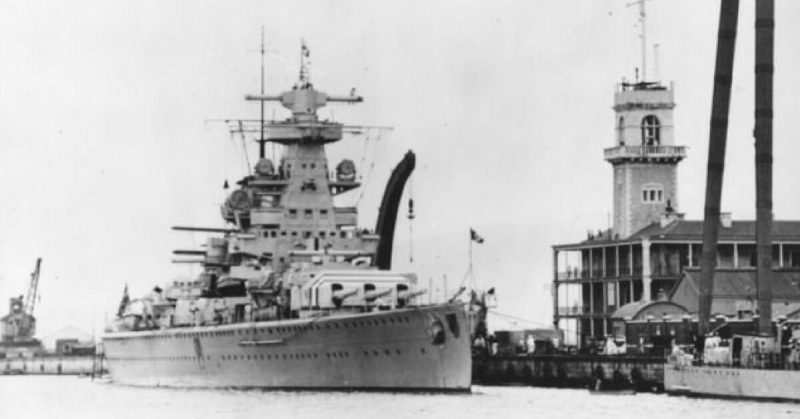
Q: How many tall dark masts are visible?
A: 2